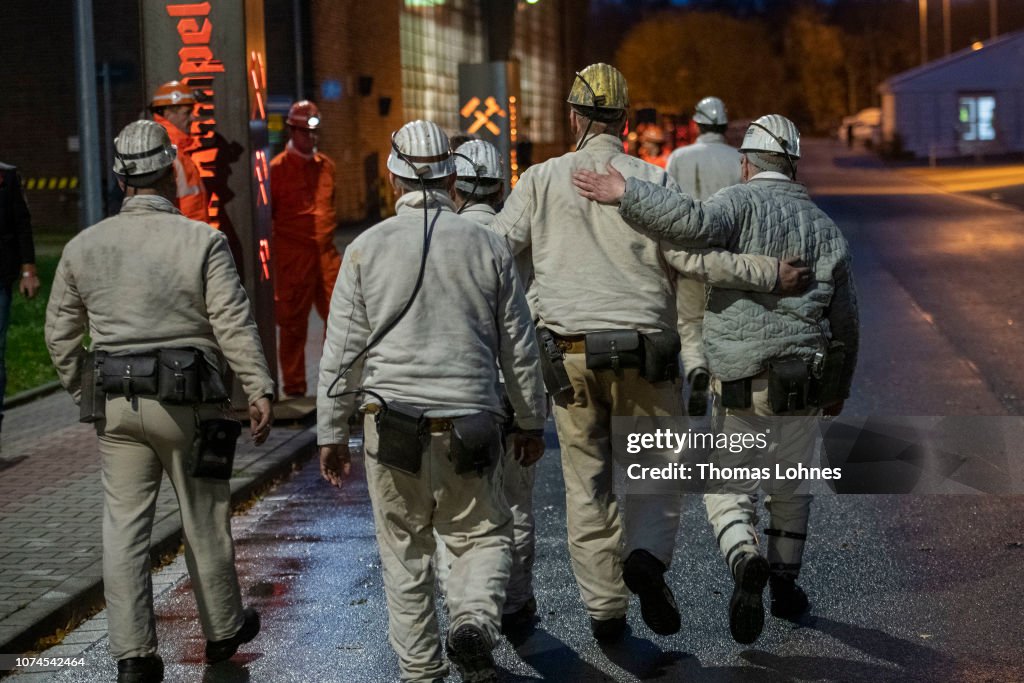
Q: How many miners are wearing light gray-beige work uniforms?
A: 6